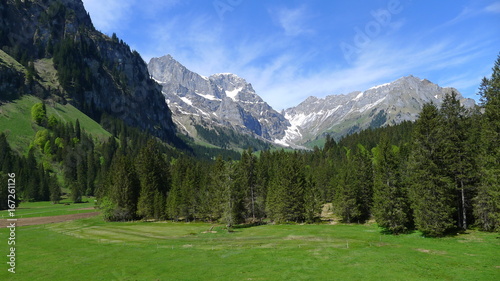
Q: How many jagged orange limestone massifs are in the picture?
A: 0